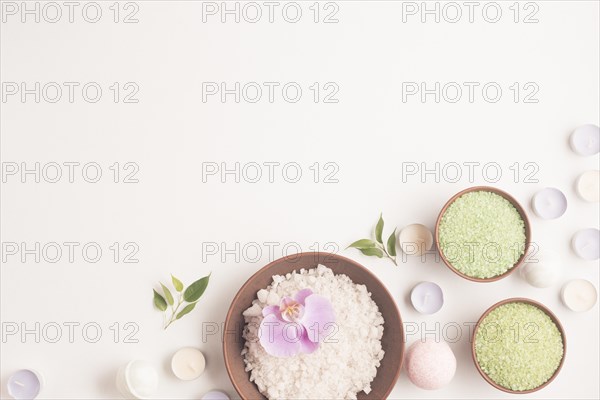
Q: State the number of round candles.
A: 10